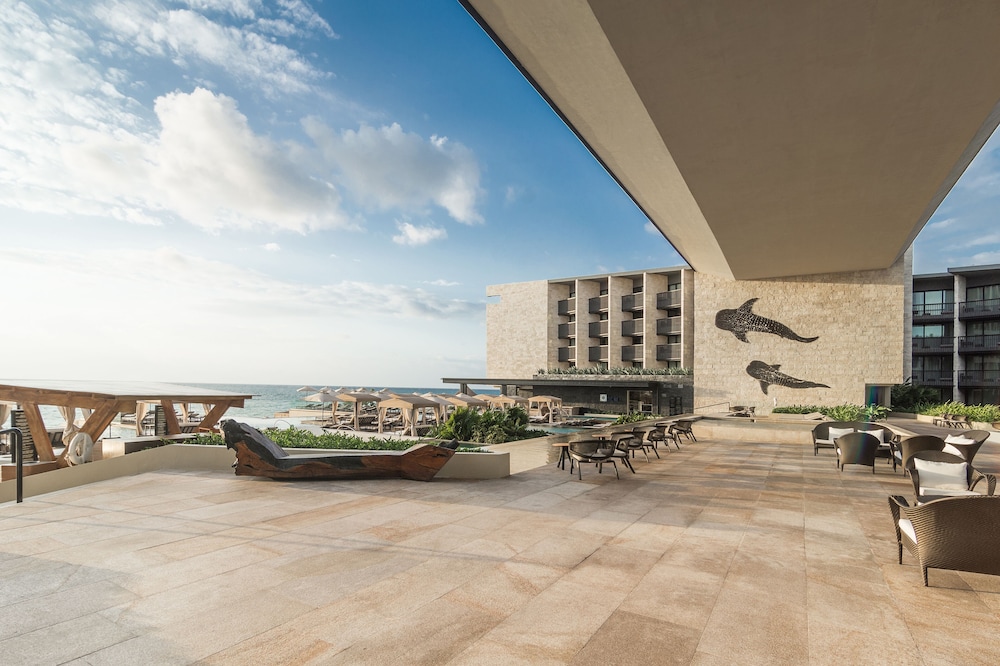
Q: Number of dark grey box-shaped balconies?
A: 12